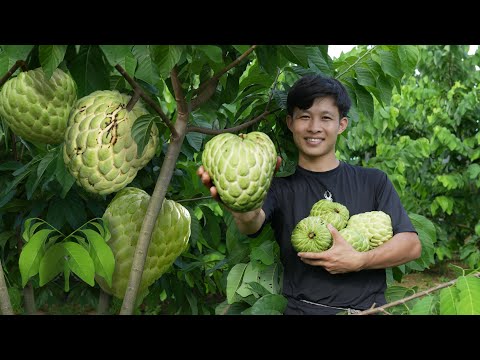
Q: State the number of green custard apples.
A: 8